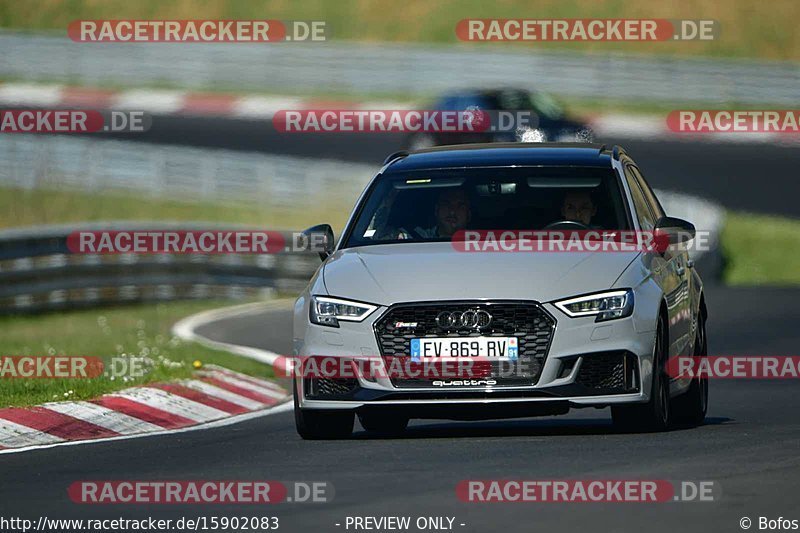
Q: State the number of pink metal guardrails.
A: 0